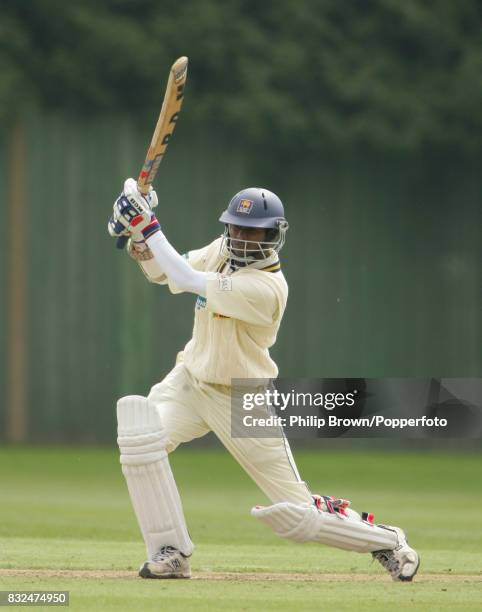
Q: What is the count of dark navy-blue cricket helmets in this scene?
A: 1